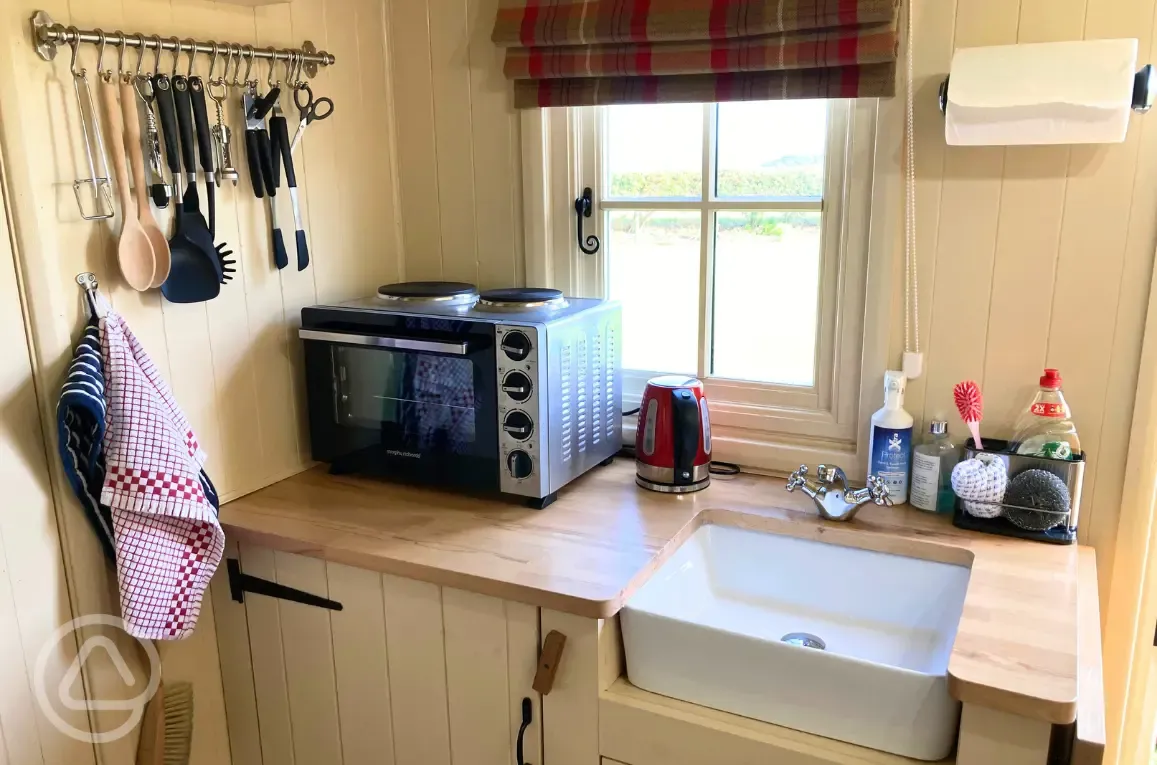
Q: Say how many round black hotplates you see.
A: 2